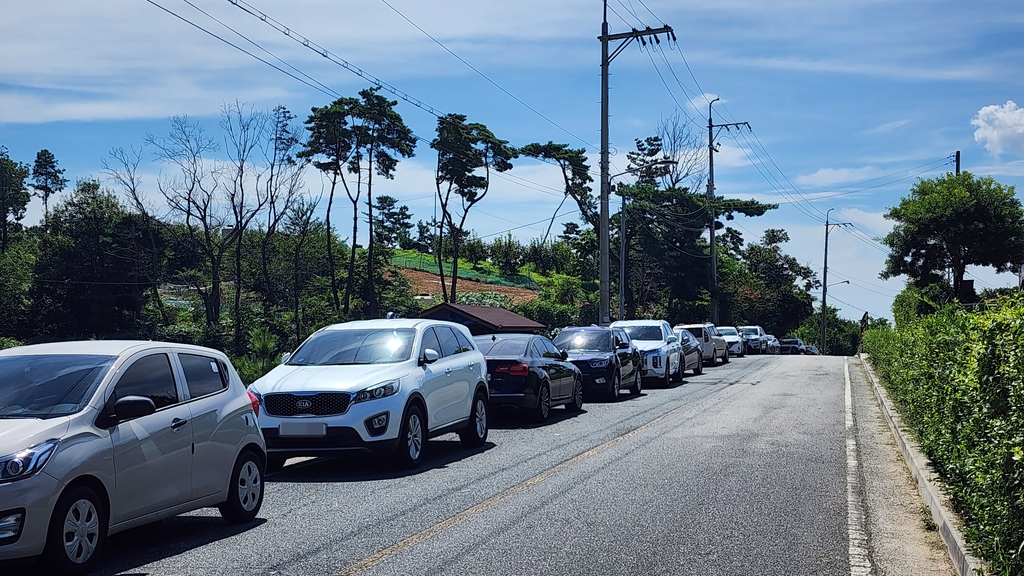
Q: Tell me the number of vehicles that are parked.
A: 12